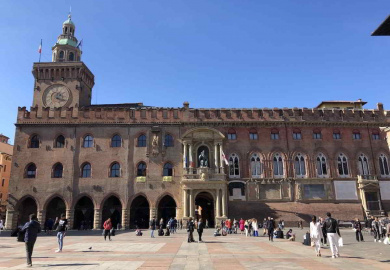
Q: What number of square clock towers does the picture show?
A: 1